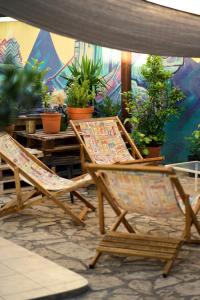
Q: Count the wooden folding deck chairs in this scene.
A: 3